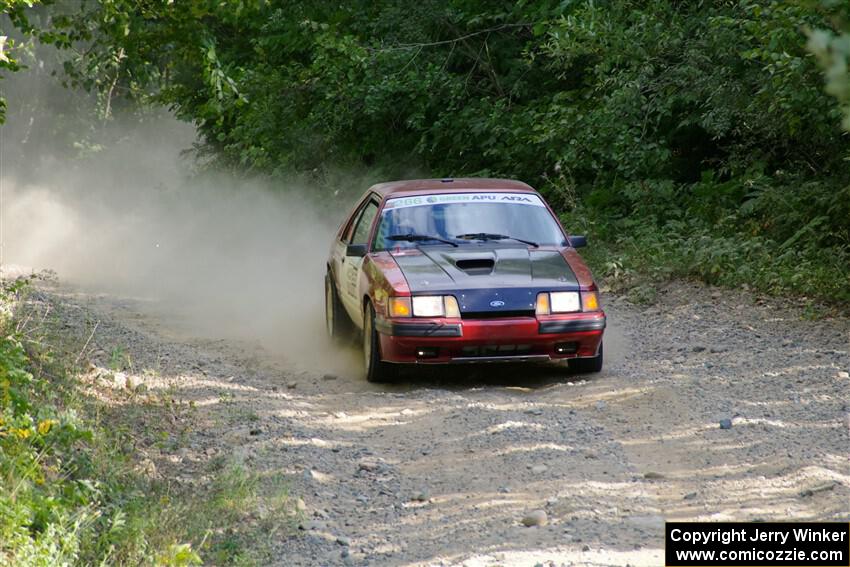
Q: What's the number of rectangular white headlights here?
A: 2